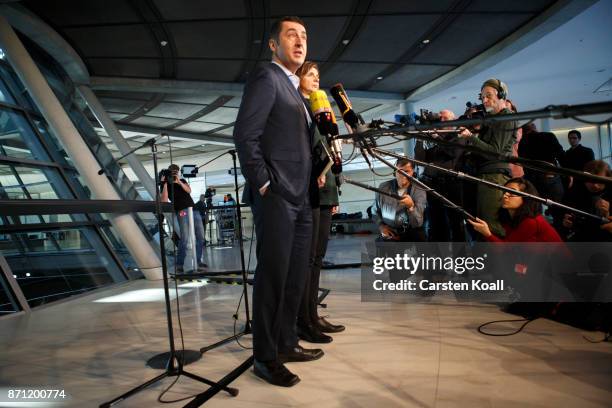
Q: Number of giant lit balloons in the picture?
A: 0